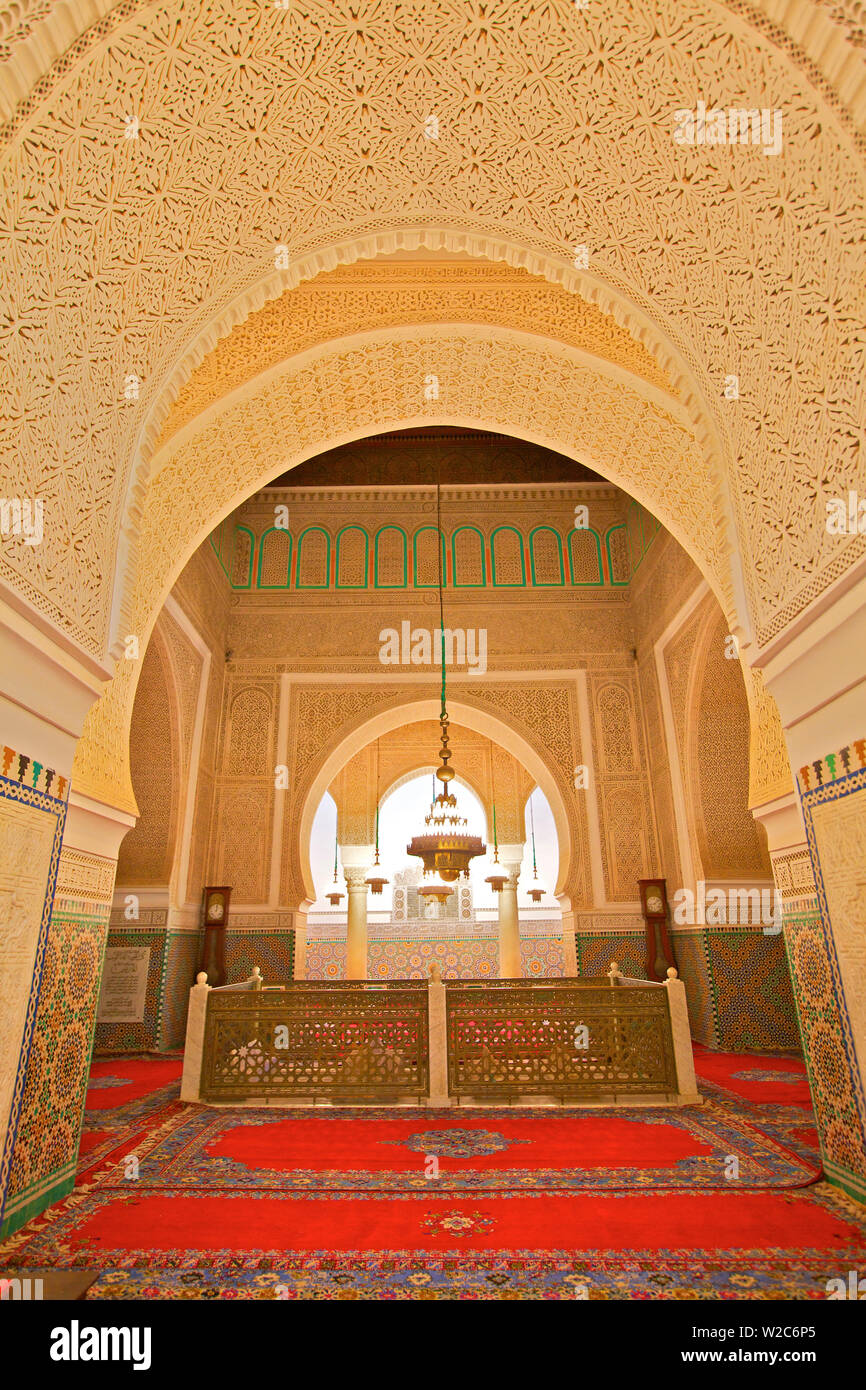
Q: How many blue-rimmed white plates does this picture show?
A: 0